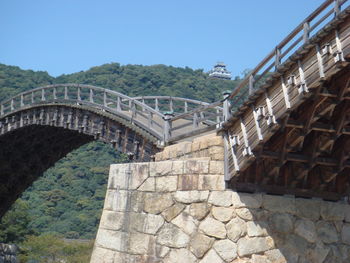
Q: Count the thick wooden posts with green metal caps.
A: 2